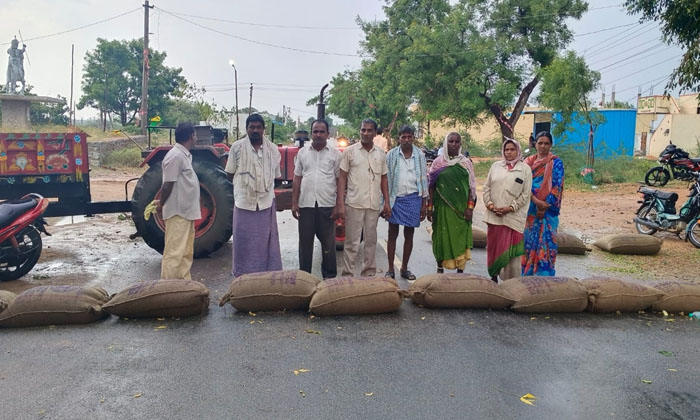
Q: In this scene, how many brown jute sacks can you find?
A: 12